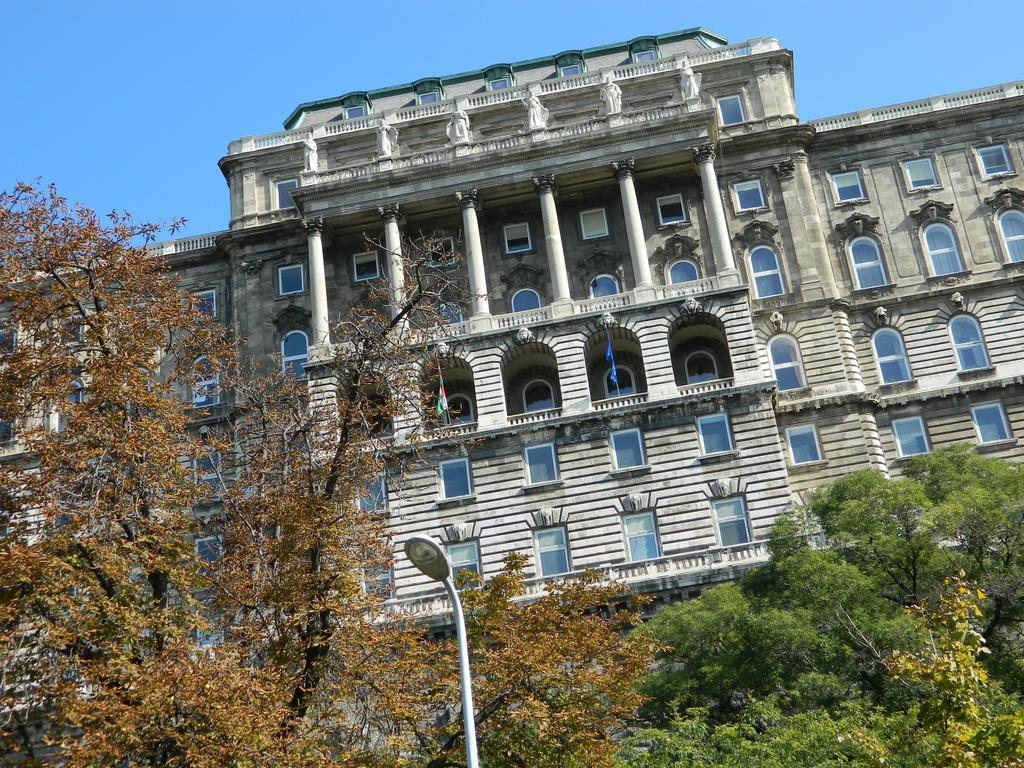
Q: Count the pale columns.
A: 6